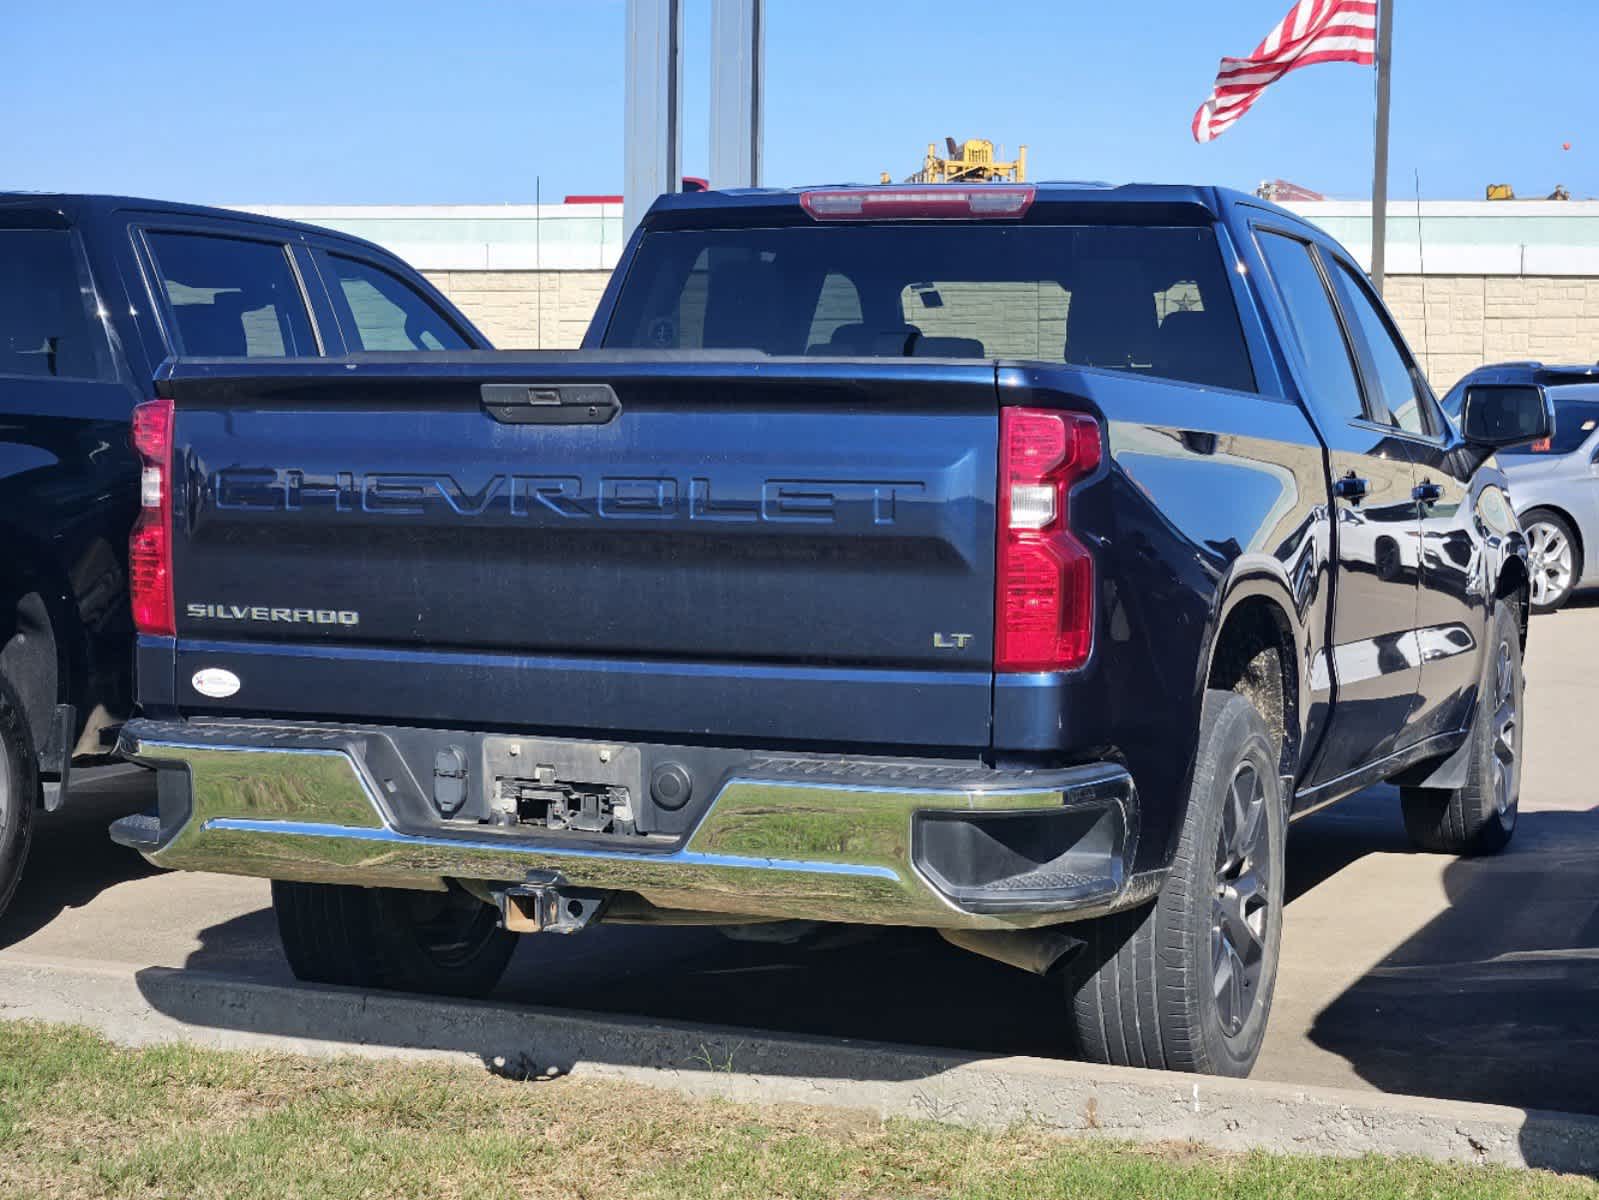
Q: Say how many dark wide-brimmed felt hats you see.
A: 0